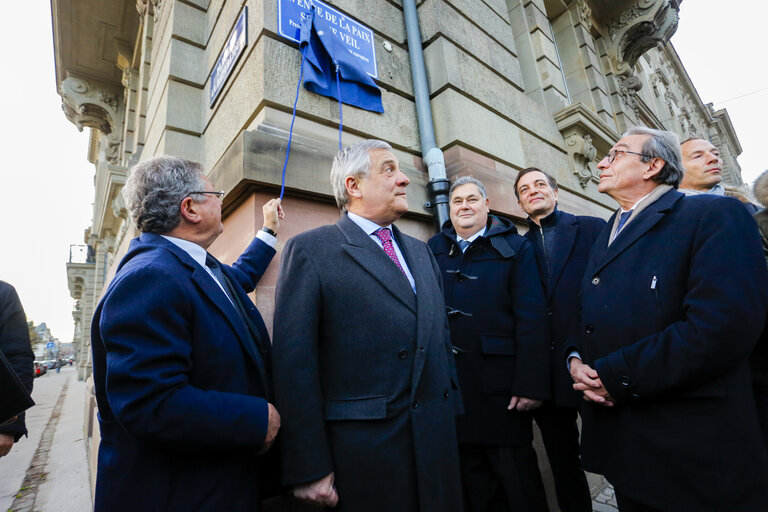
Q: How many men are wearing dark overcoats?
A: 5